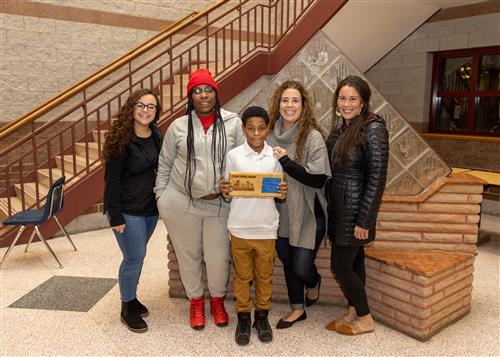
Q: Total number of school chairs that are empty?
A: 1